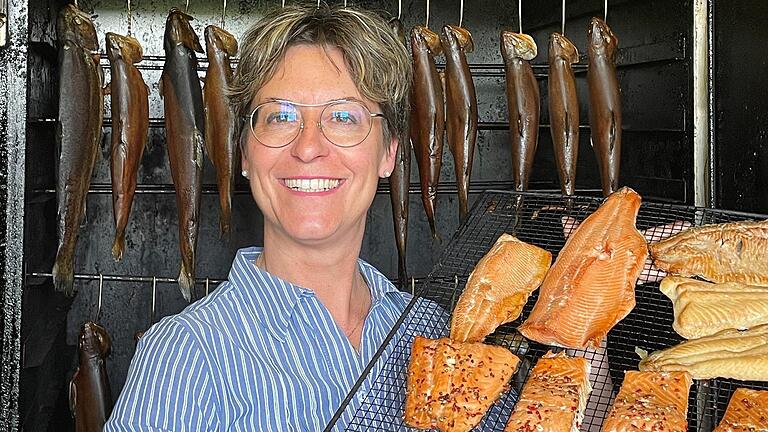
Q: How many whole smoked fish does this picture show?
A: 11